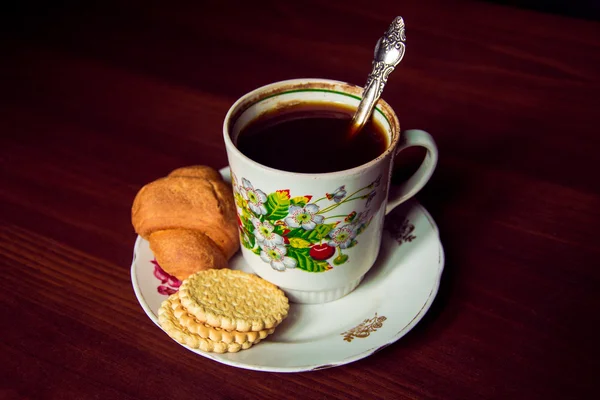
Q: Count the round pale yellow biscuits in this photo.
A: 3